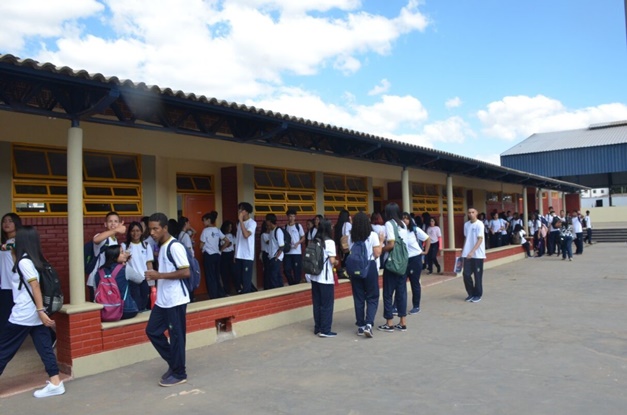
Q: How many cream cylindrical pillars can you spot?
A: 6